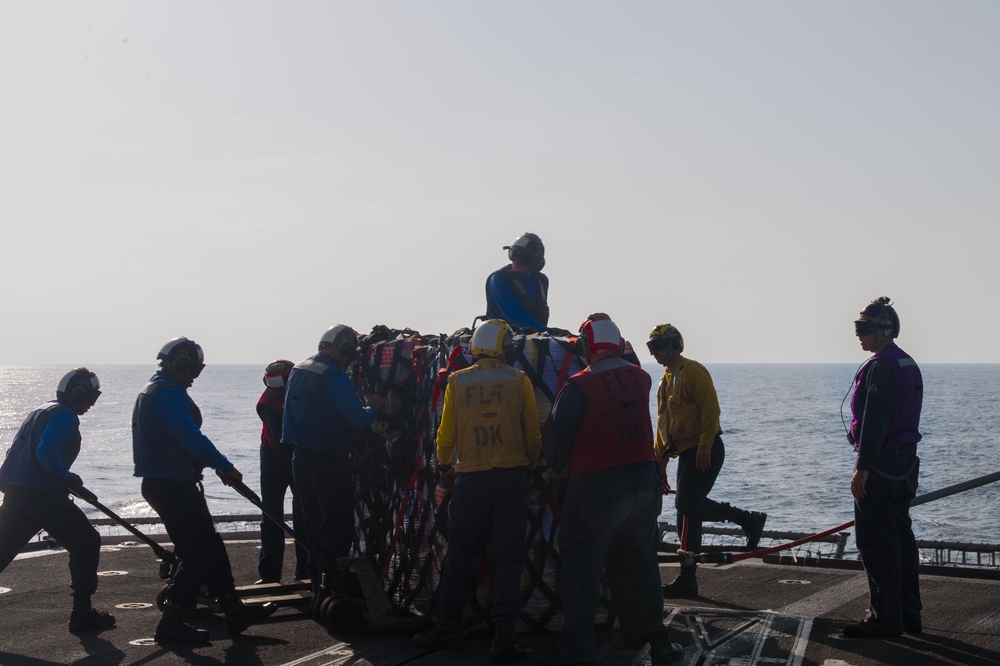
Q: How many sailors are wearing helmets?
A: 9